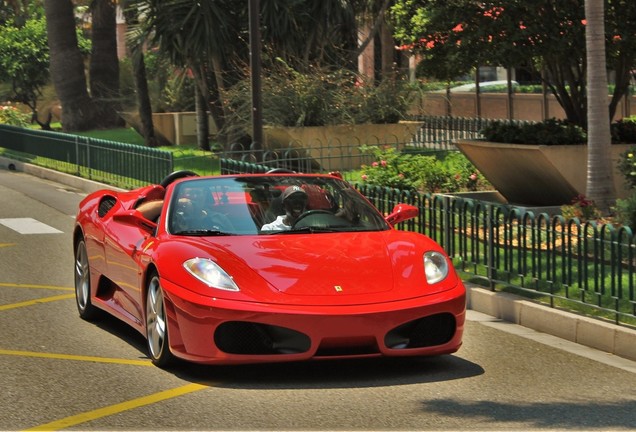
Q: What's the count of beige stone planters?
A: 3